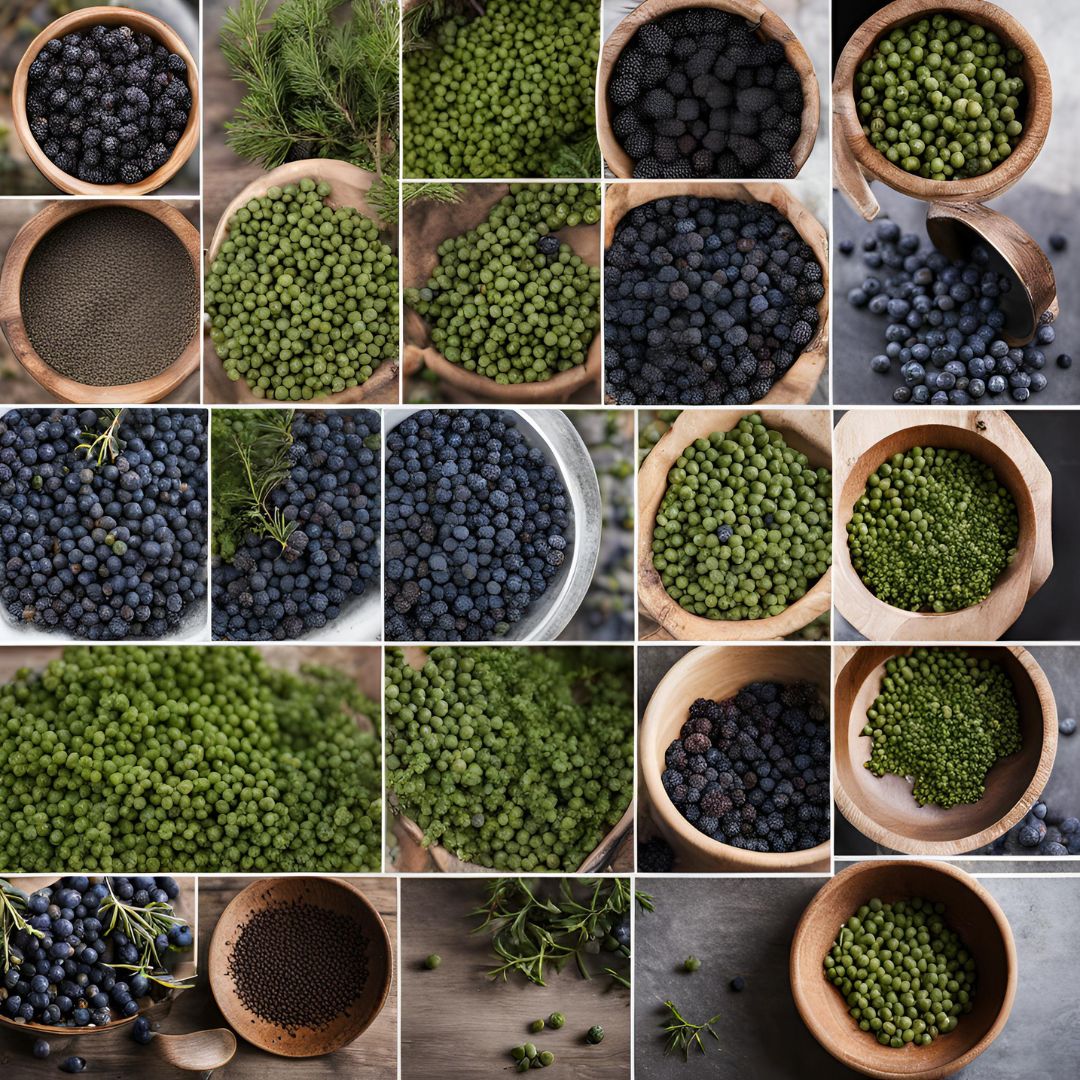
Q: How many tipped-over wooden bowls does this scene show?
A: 1